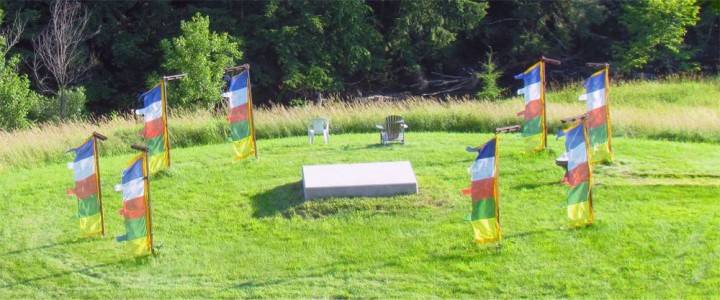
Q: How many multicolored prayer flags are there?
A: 8